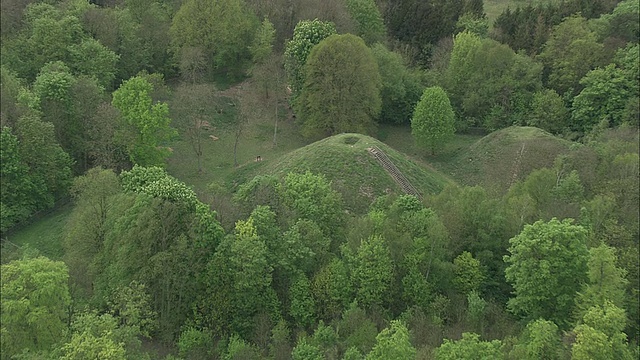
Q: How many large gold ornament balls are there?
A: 0